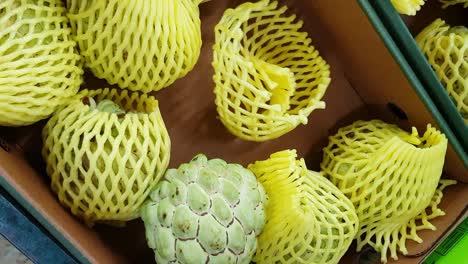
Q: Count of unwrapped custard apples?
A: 1